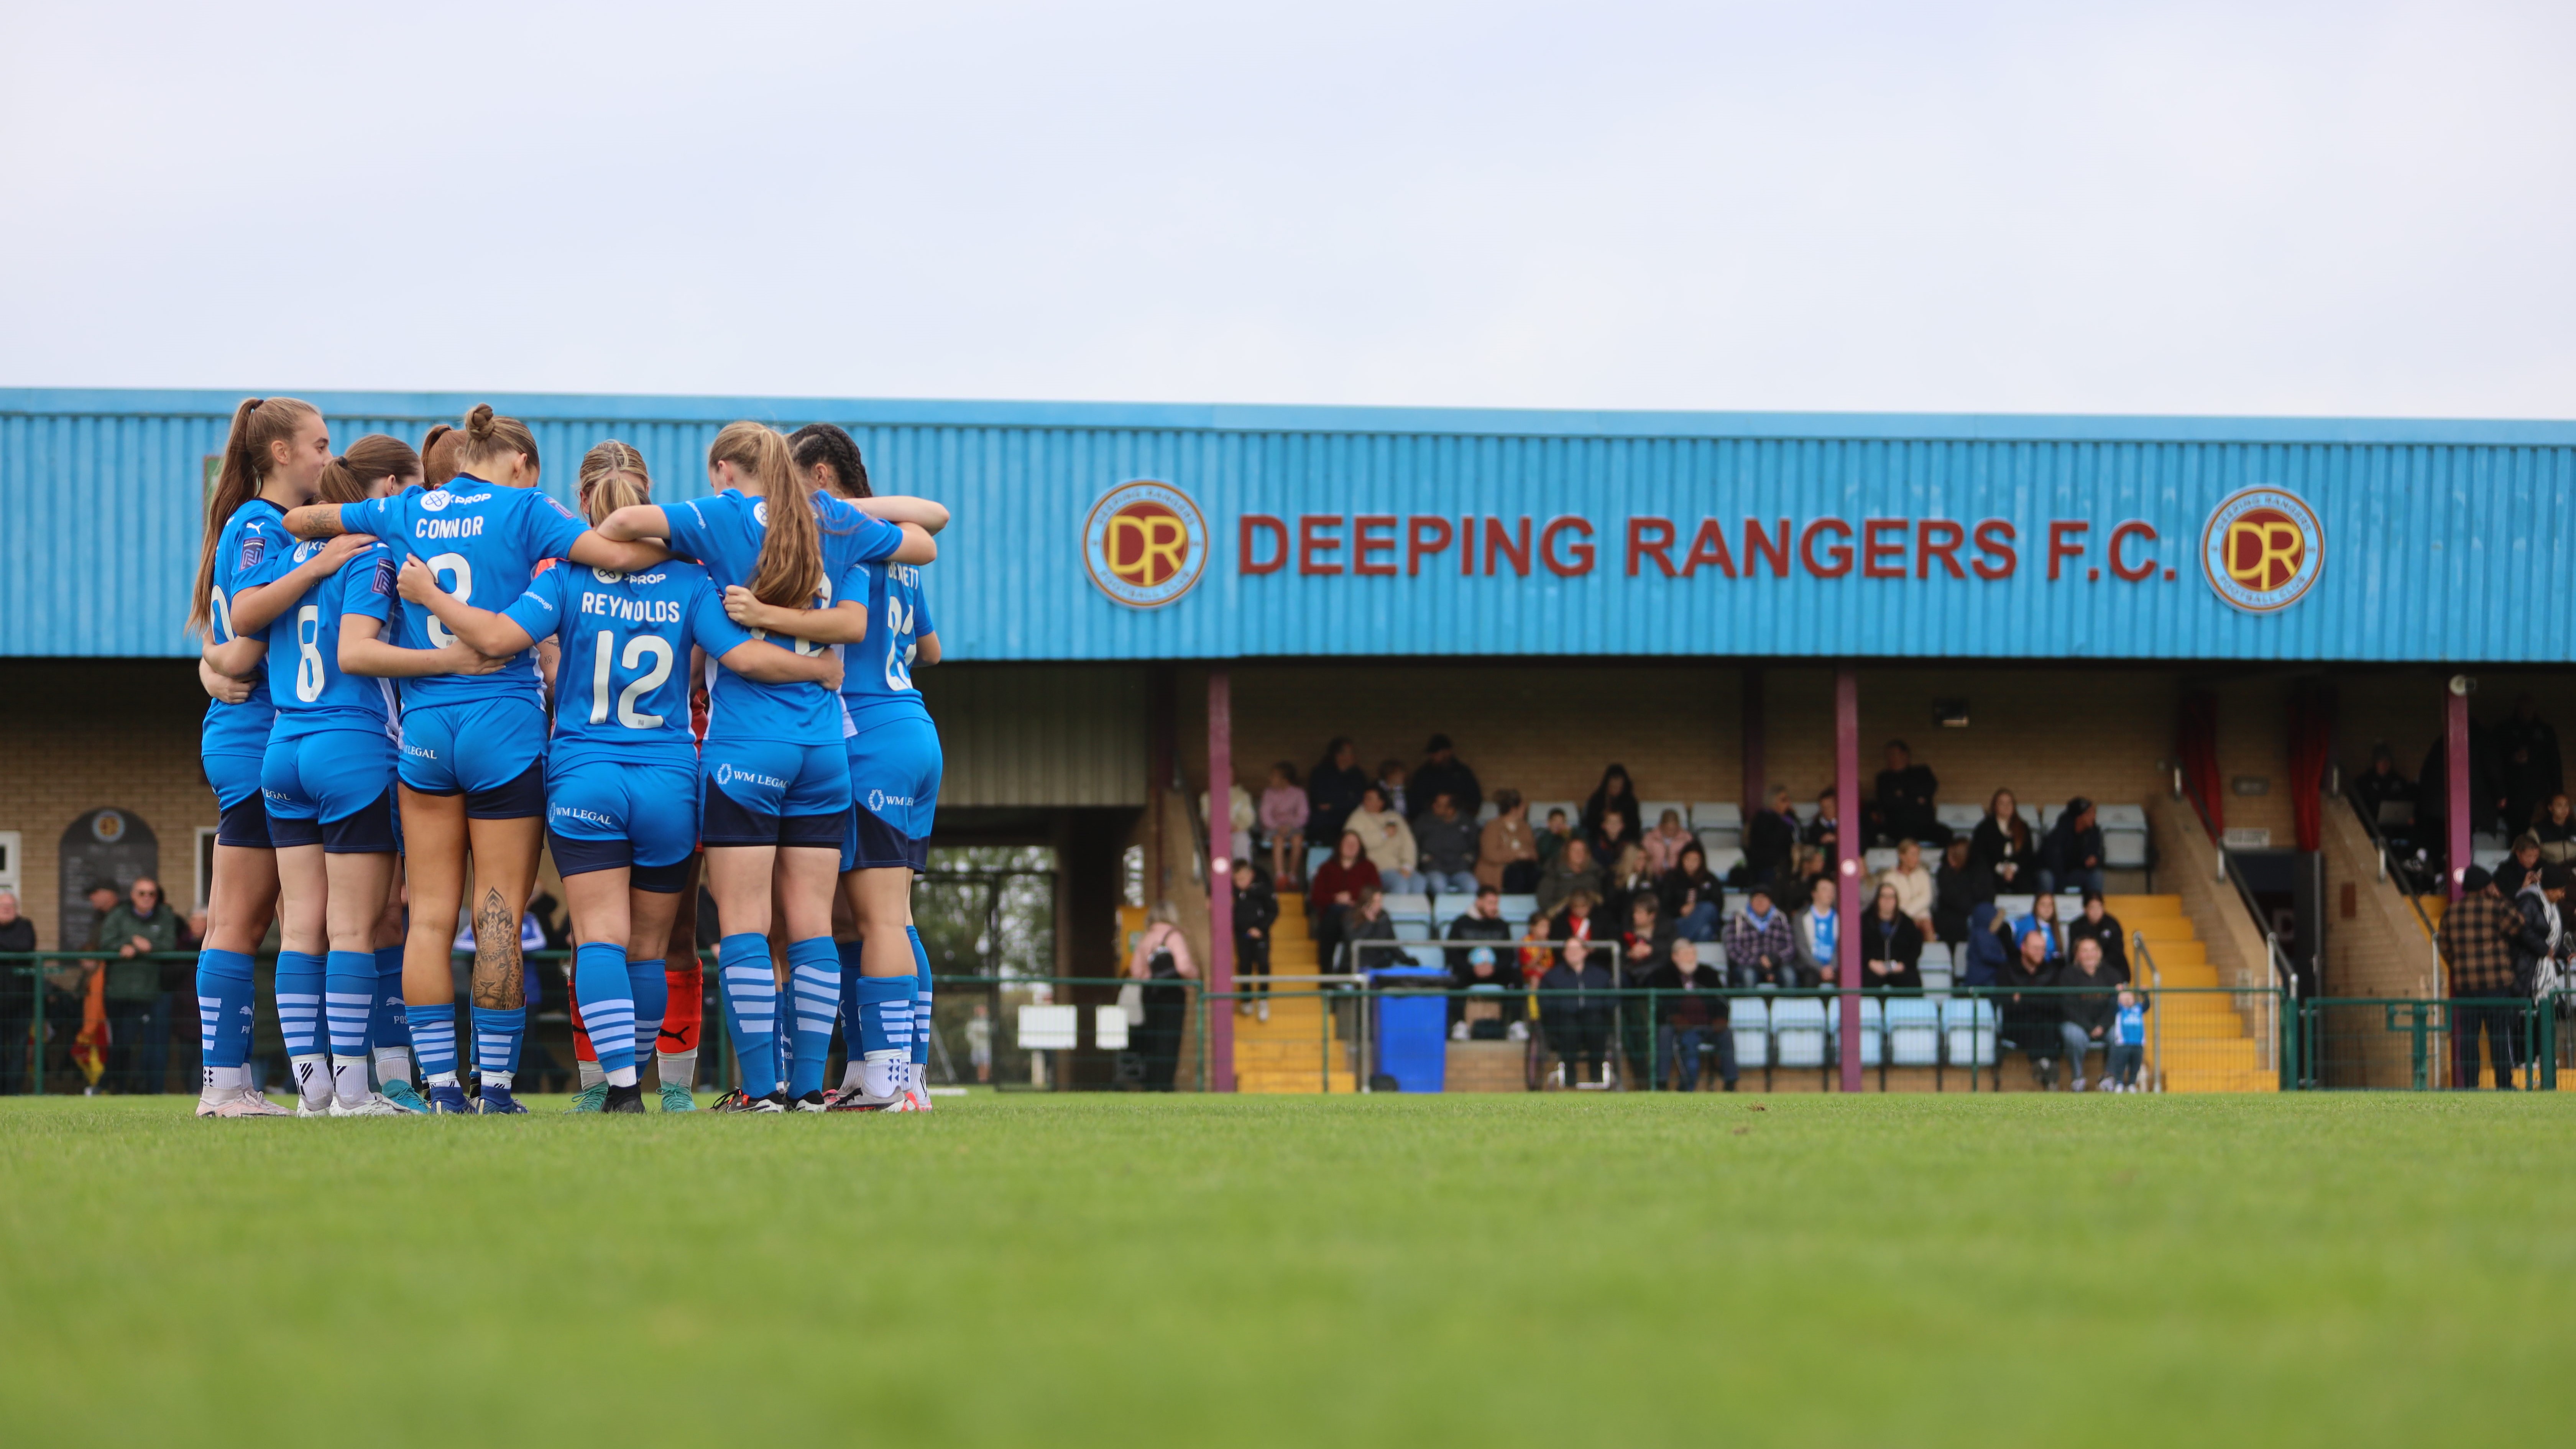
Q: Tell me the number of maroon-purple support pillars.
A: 3